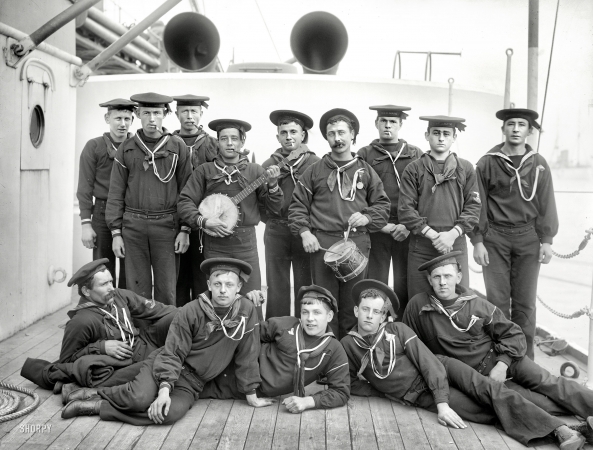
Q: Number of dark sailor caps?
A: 14